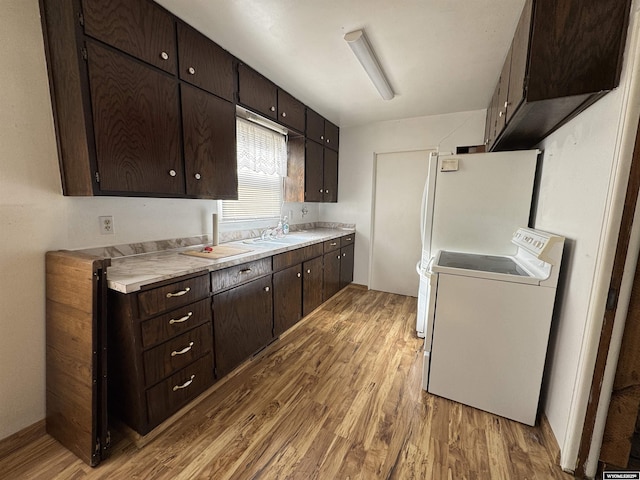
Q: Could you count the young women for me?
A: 0